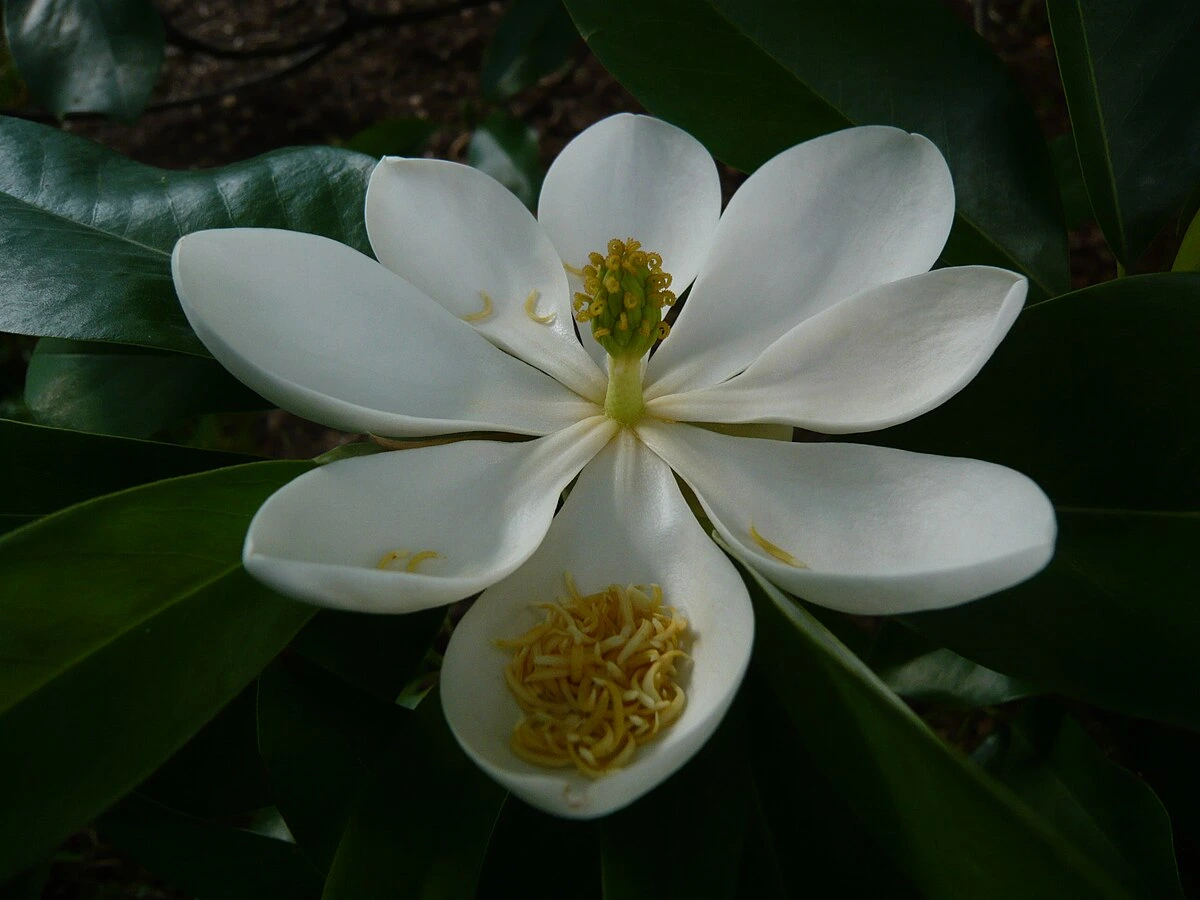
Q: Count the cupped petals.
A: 8